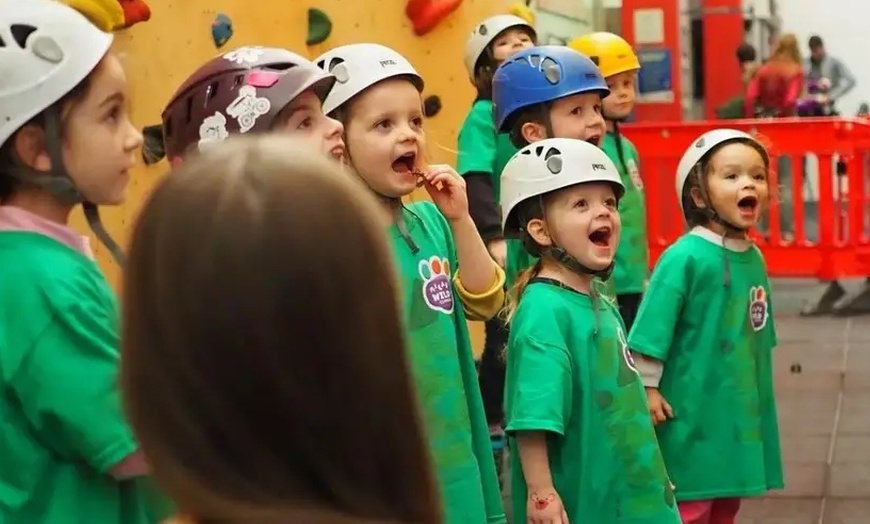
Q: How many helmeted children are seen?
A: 8